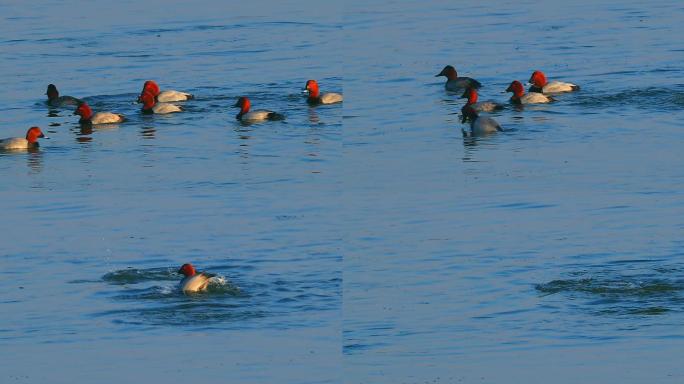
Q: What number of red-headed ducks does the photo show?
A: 10